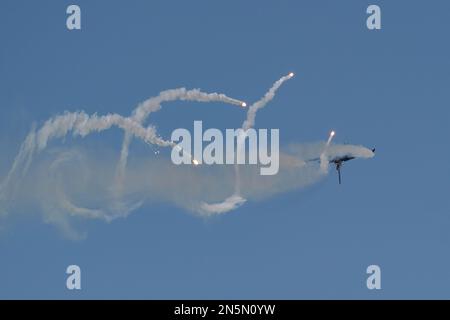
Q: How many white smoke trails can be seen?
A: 4